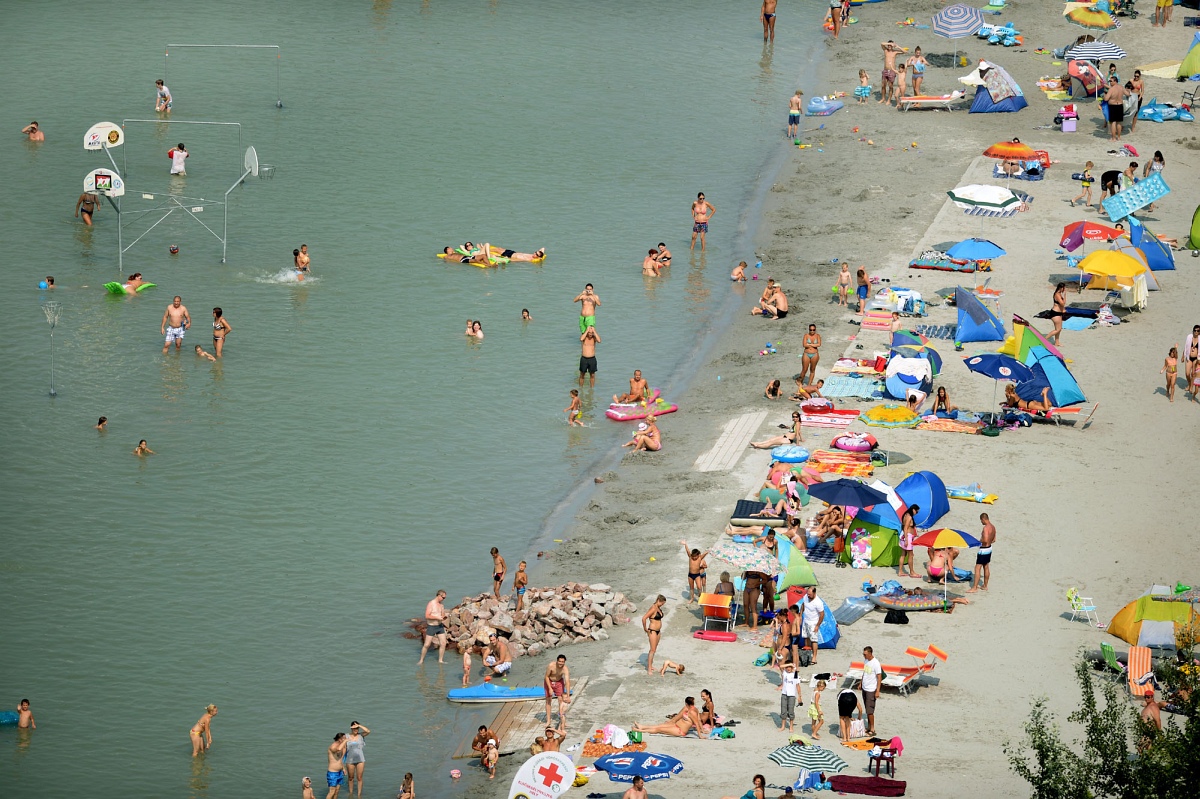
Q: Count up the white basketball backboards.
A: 3